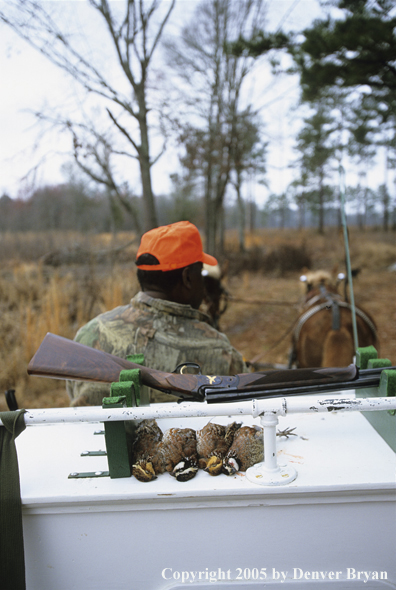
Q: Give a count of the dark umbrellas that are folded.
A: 0